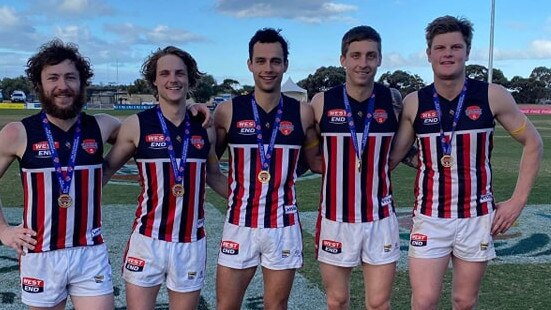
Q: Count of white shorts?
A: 5